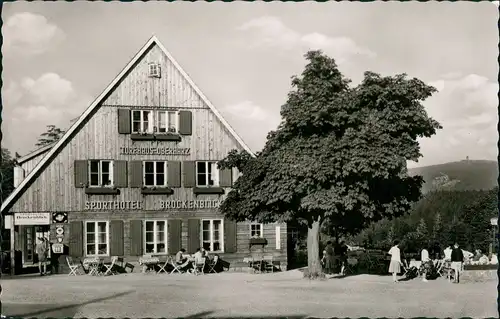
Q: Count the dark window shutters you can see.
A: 14